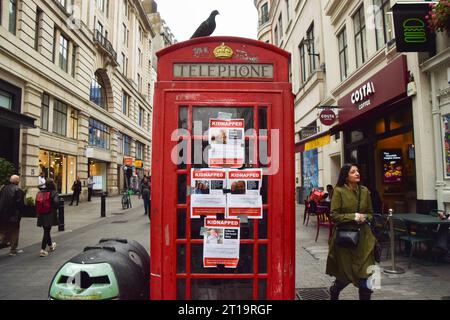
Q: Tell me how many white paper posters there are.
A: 4